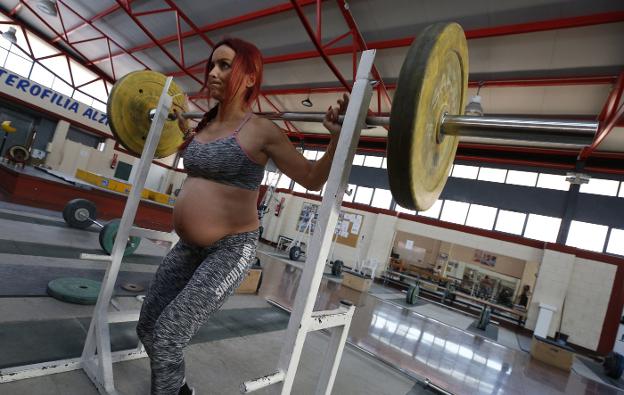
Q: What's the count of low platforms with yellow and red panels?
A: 1